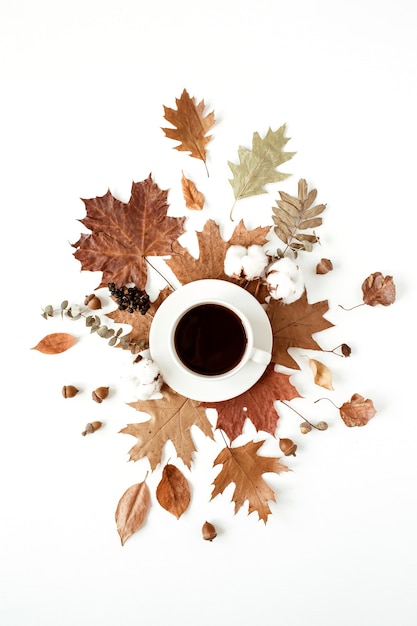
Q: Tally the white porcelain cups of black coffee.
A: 1